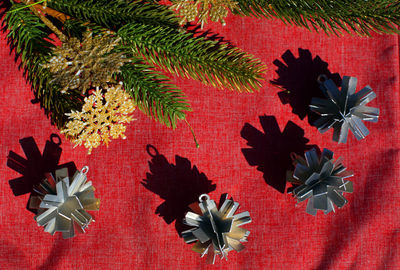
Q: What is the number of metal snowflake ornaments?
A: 4